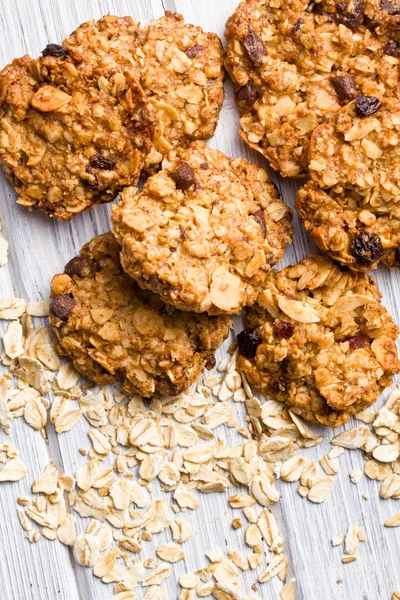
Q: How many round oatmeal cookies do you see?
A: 7